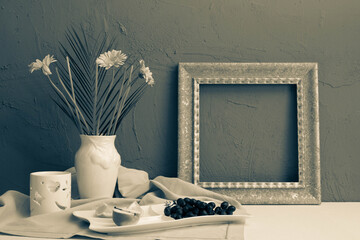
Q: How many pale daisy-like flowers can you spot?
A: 3